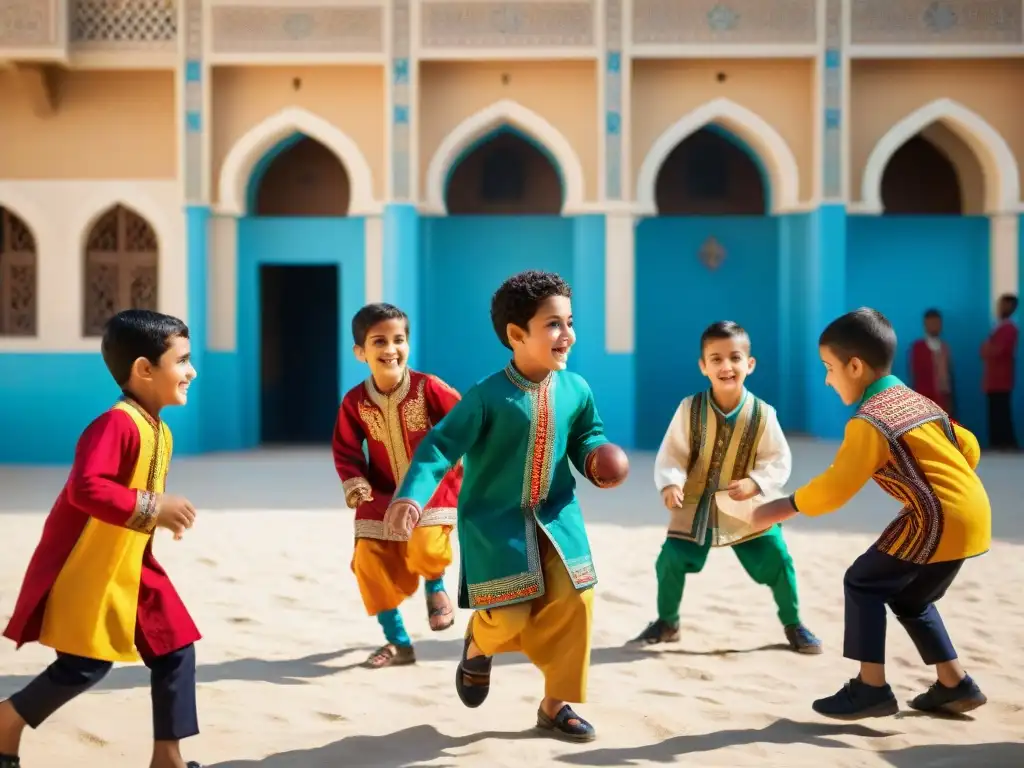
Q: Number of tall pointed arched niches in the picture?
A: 4